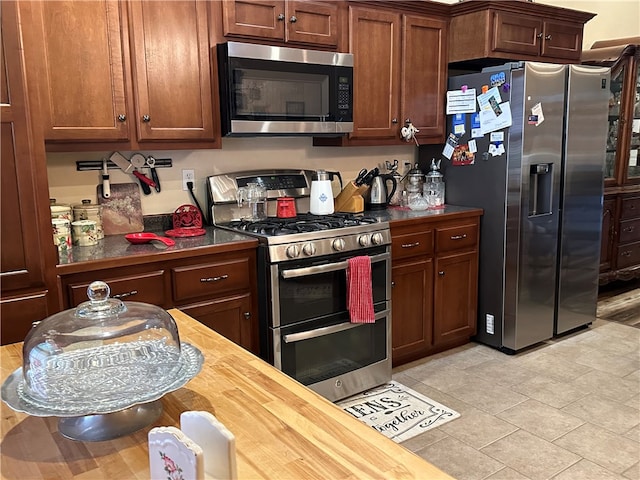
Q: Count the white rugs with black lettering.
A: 1